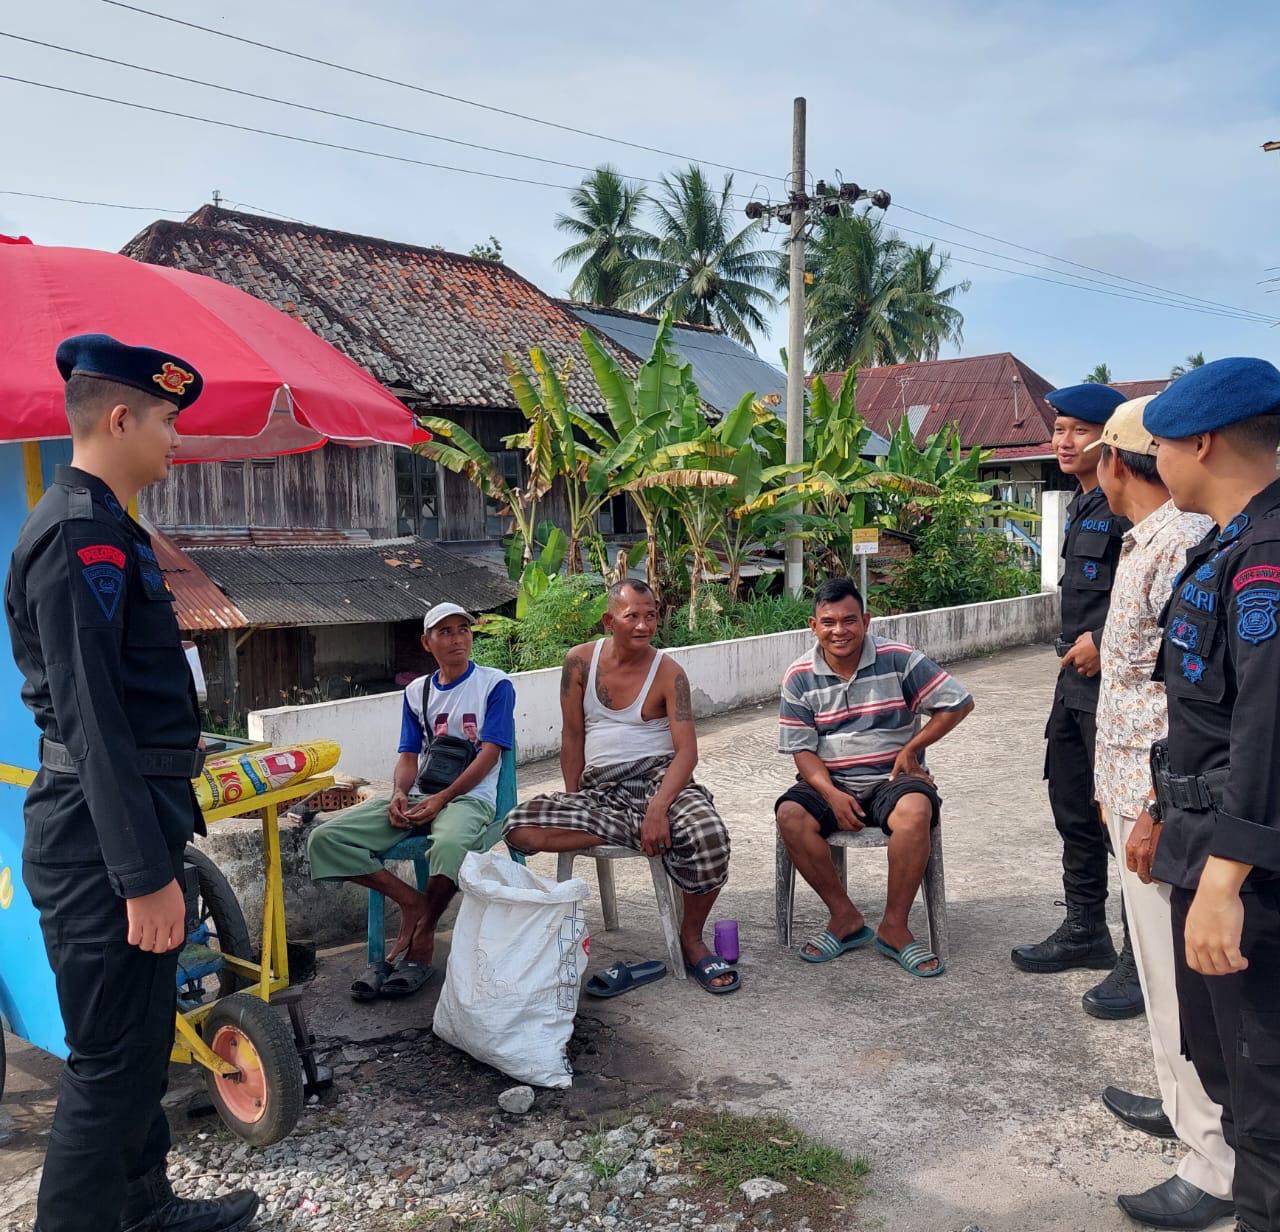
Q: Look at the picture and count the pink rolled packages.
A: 0